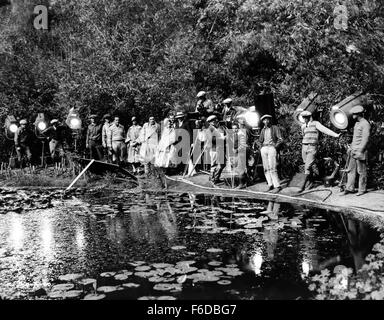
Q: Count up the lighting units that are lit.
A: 6